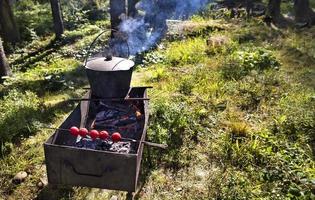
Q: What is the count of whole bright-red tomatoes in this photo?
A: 5